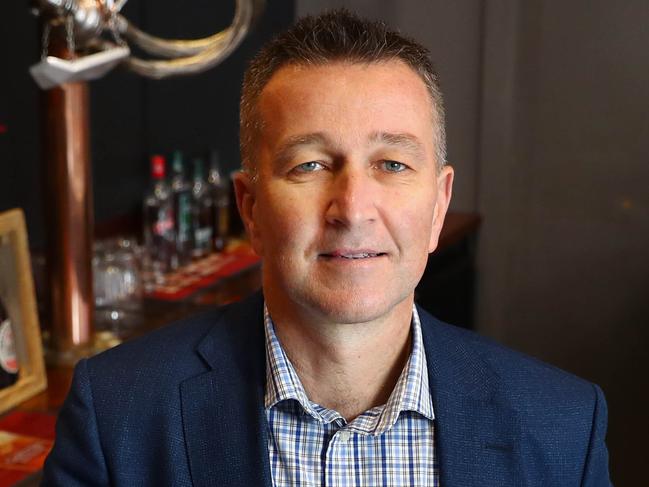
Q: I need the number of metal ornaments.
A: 1